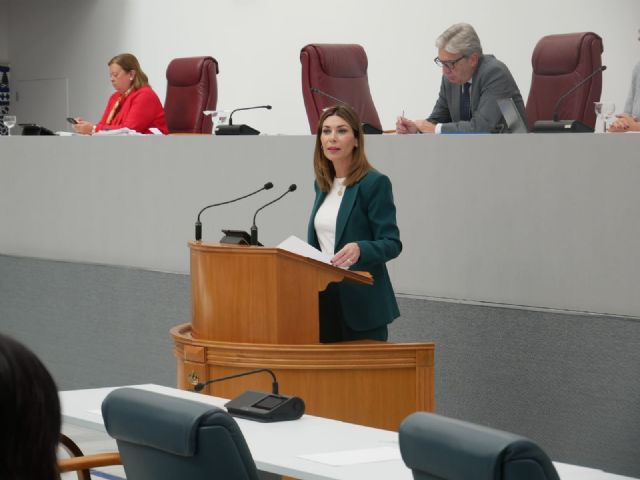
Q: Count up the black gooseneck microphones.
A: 6